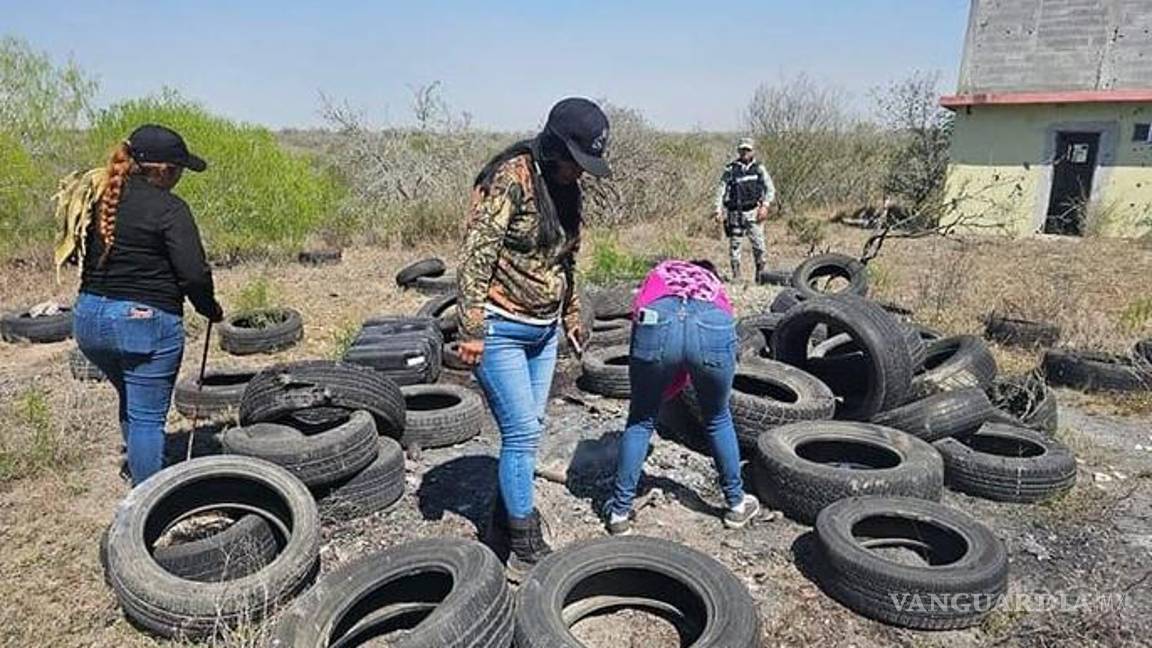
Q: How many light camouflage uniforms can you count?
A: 1